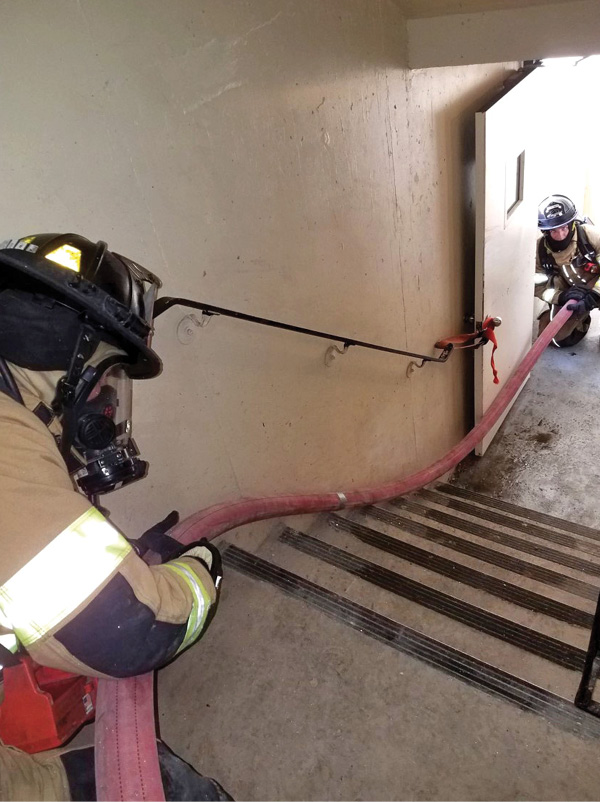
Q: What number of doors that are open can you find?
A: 1